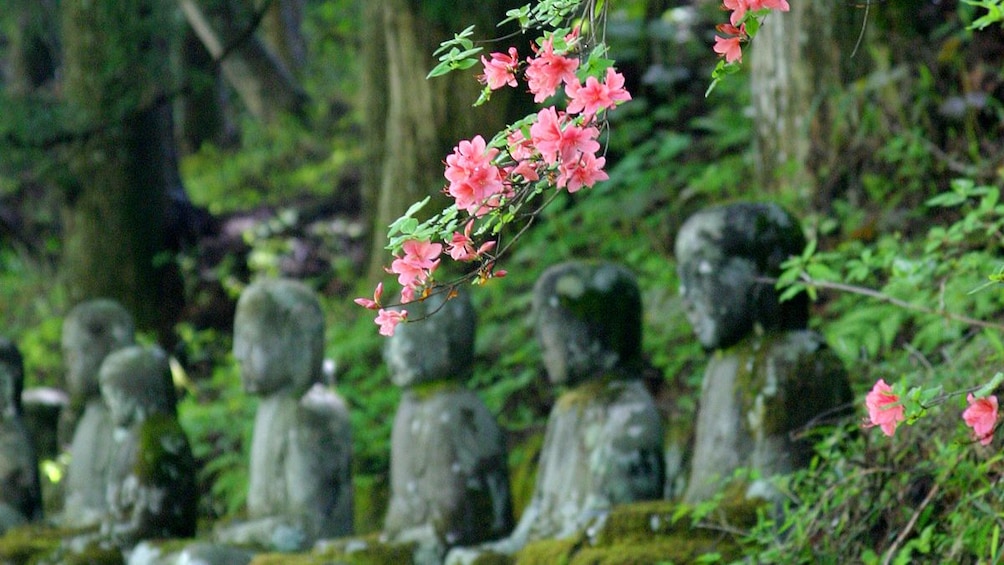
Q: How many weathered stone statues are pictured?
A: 7